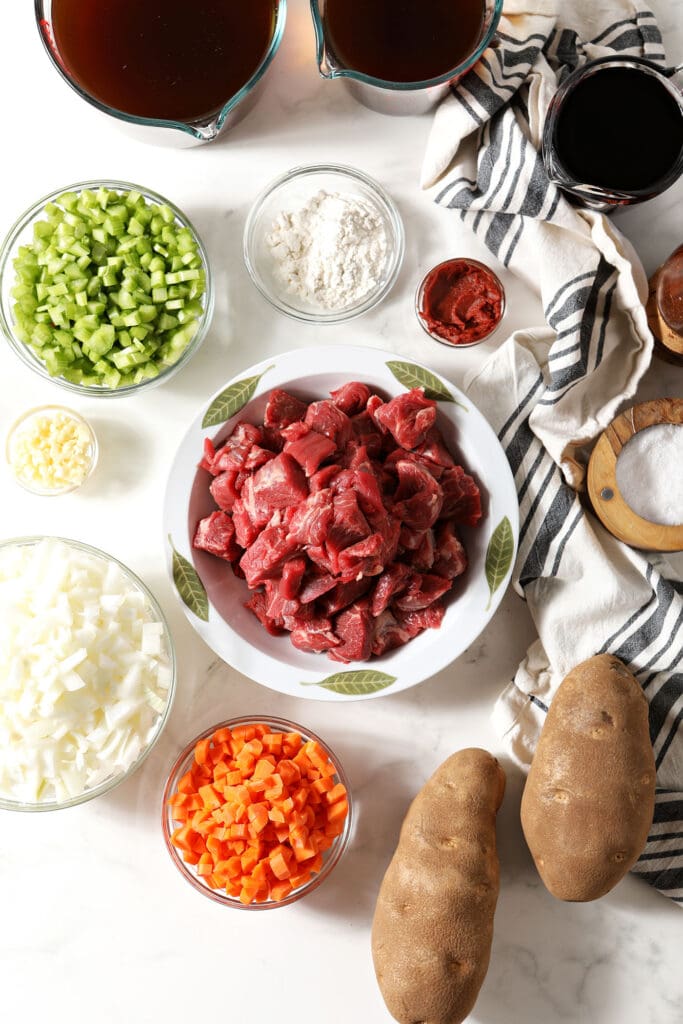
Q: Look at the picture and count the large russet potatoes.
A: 2